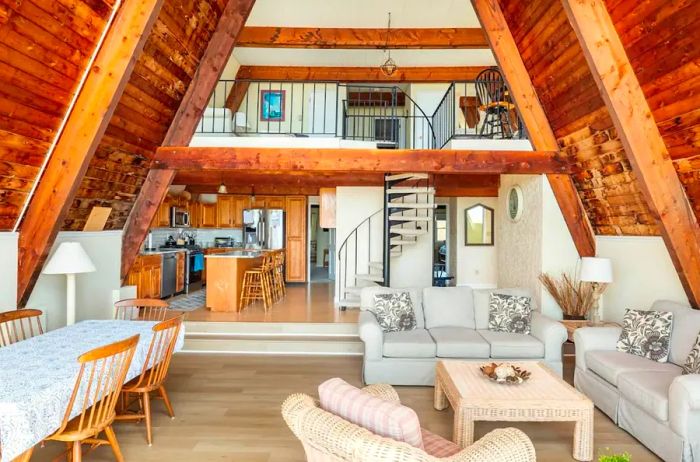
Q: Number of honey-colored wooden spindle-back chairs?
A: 4